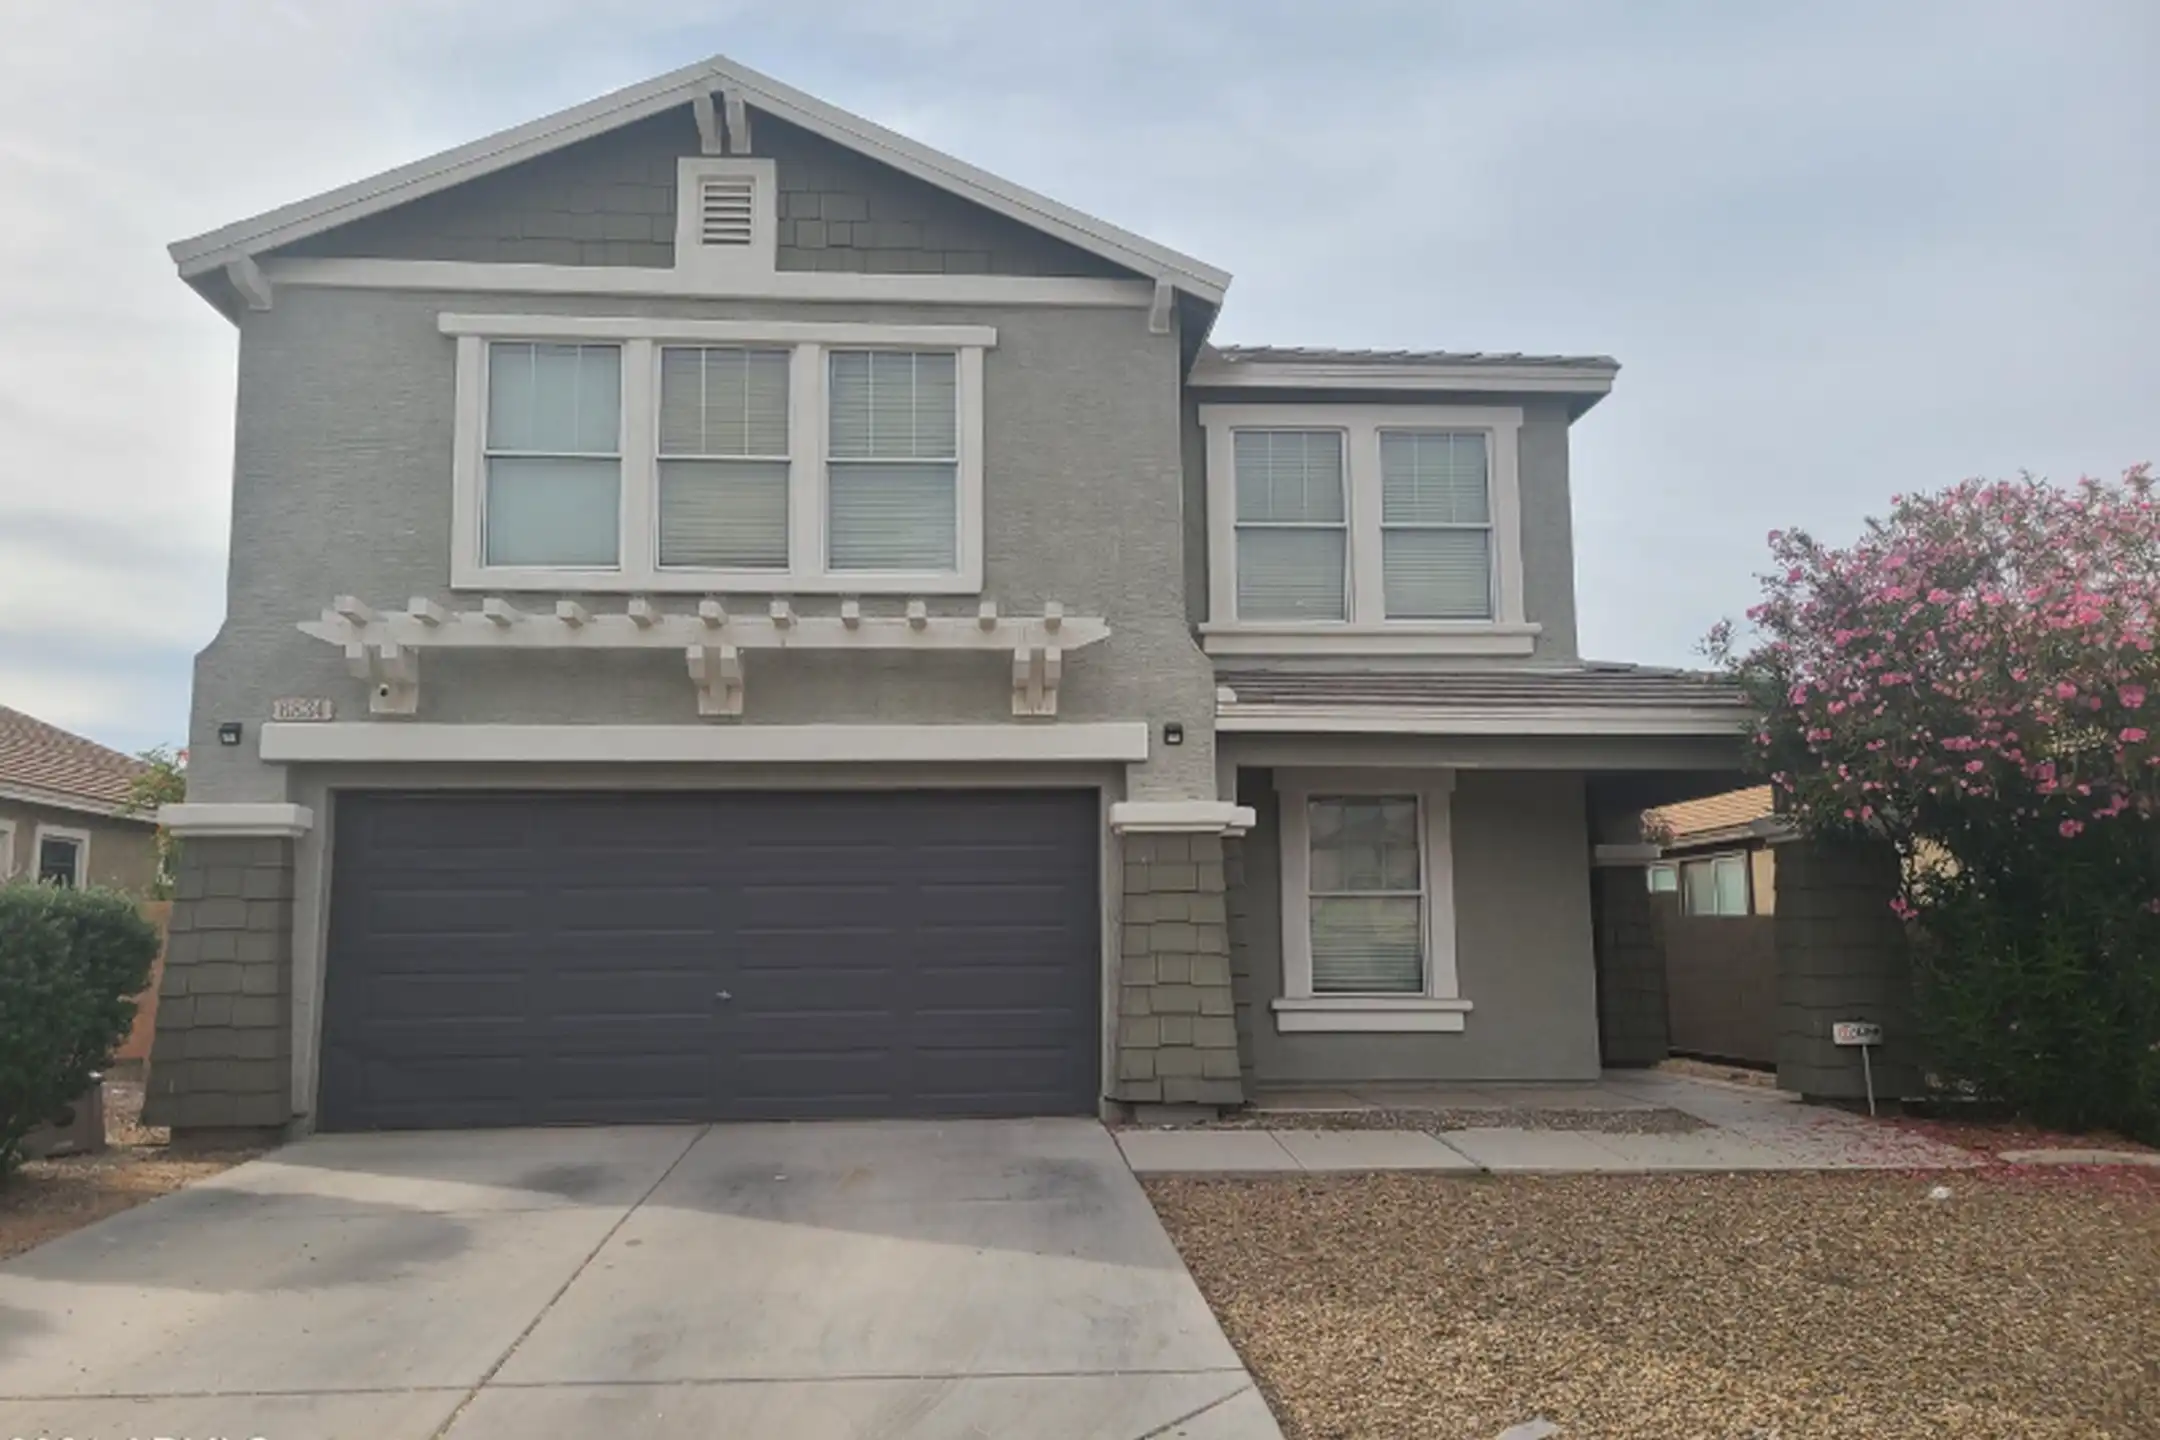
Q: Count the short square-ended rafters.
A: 11